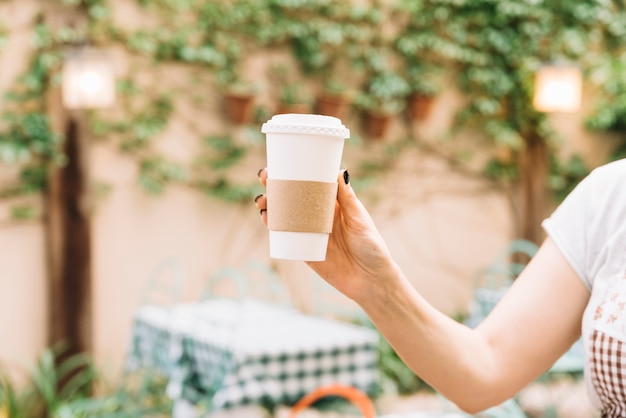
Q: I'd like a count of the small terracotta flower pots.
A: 5